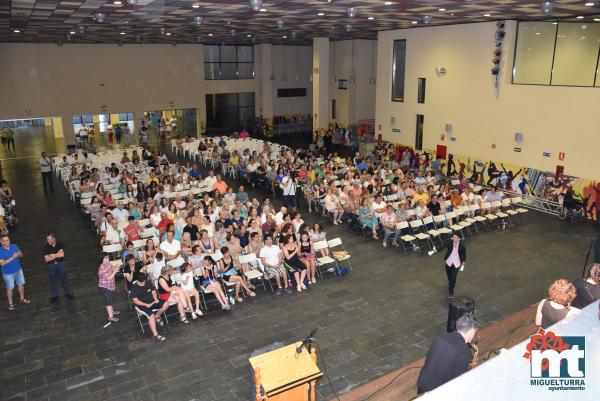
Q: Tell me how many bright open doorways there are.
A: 3